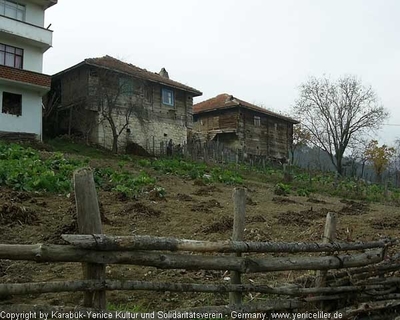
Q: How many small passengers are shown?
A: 0